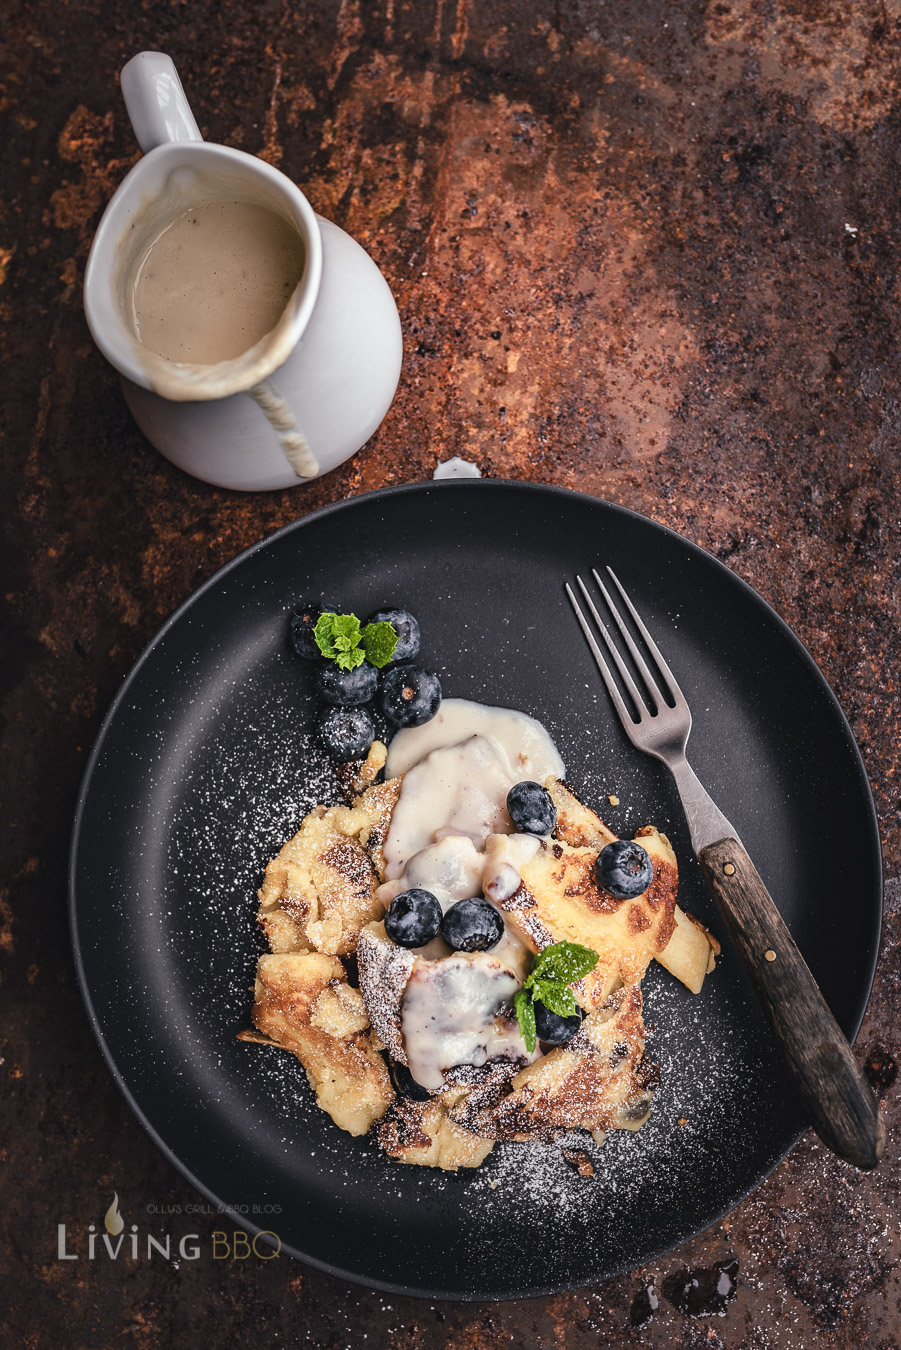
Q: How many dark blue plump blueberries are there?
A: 10